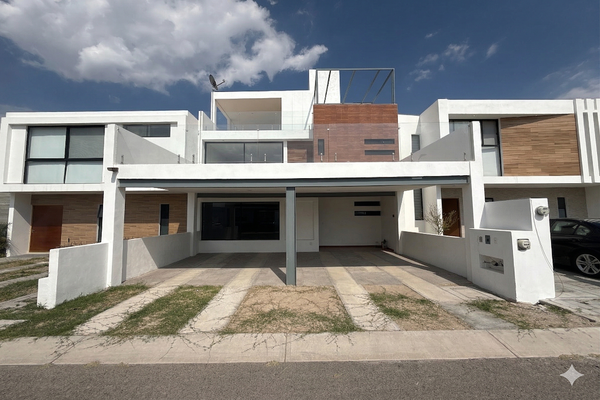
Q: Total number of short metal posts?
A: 10